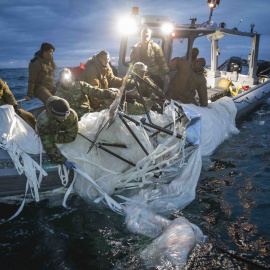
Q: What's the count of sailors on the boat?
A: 9